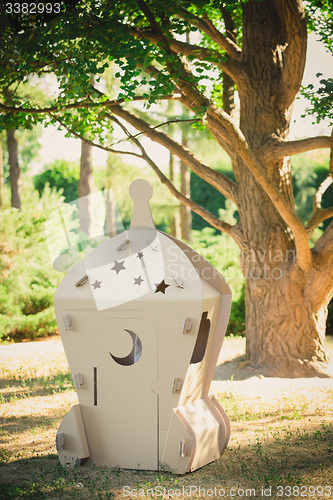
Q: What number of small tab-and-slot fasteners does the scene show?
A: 10